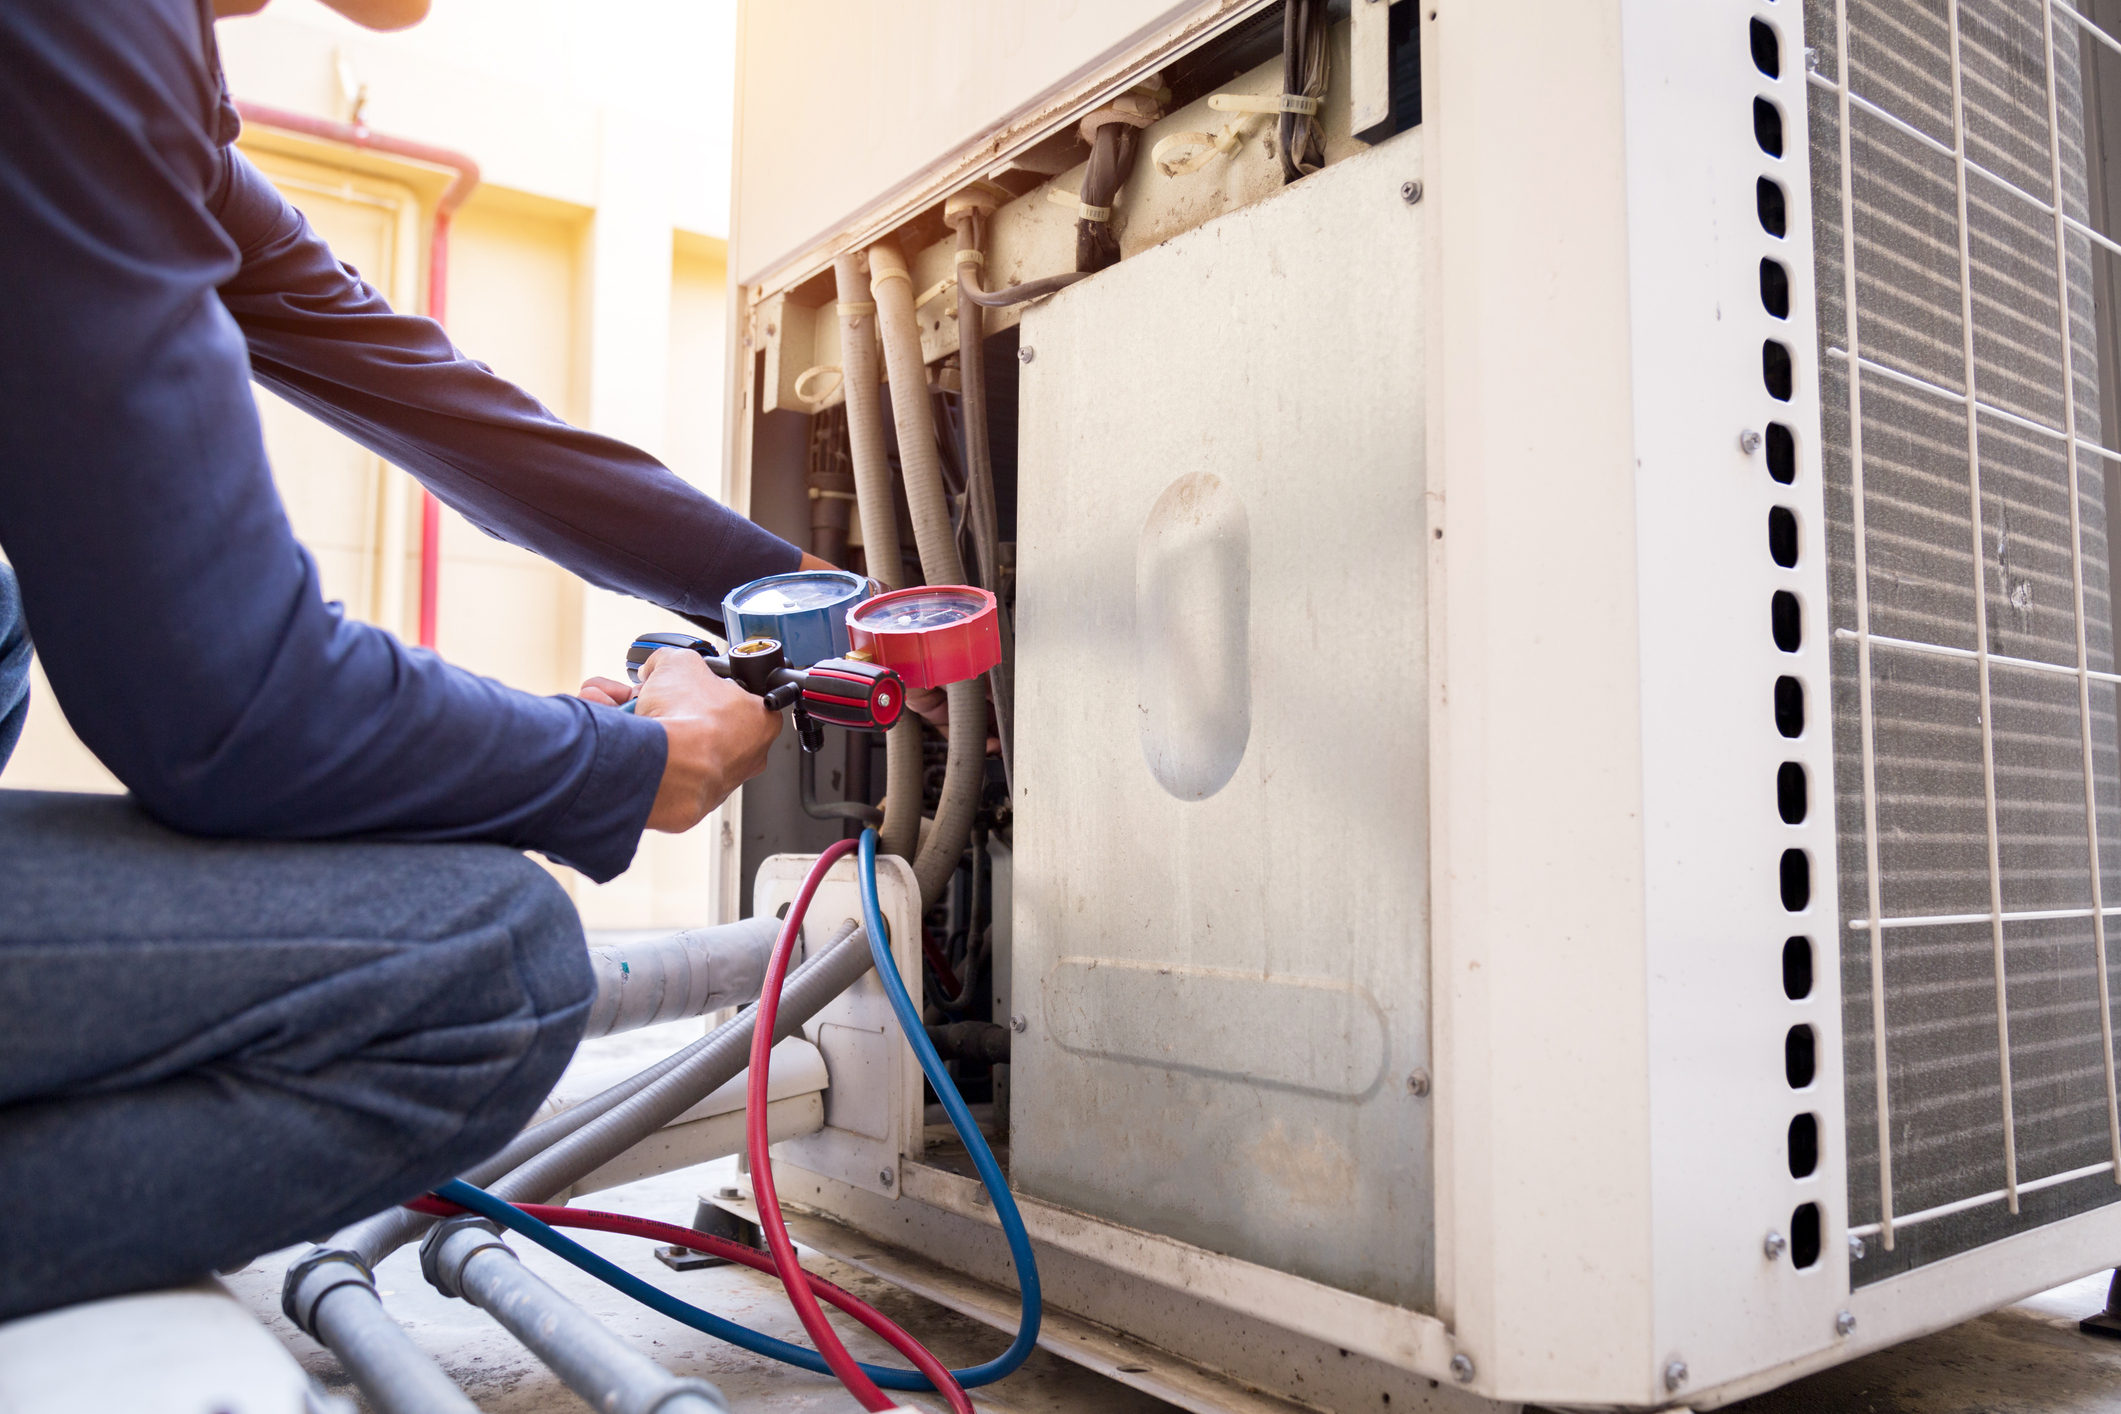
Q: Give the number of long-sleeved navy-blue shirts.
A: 1